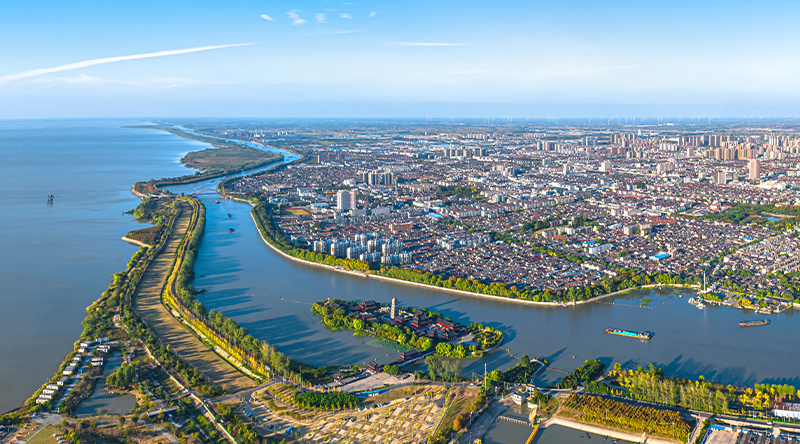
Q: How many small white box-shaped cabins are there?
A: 15